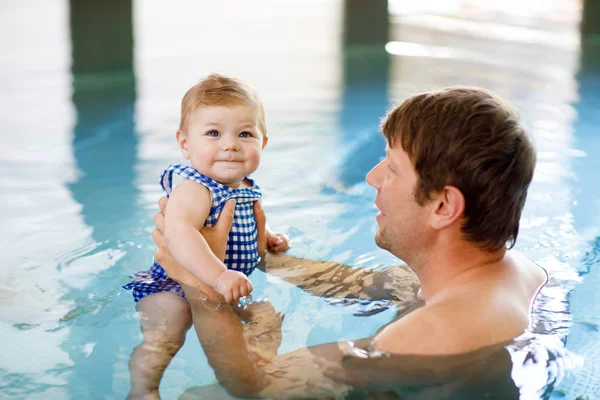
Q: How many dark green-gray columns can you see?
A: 3